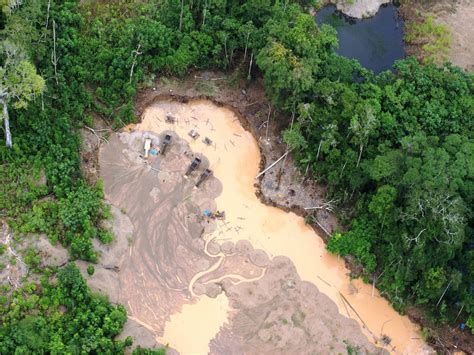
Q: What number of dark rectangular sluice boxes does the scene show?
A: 3